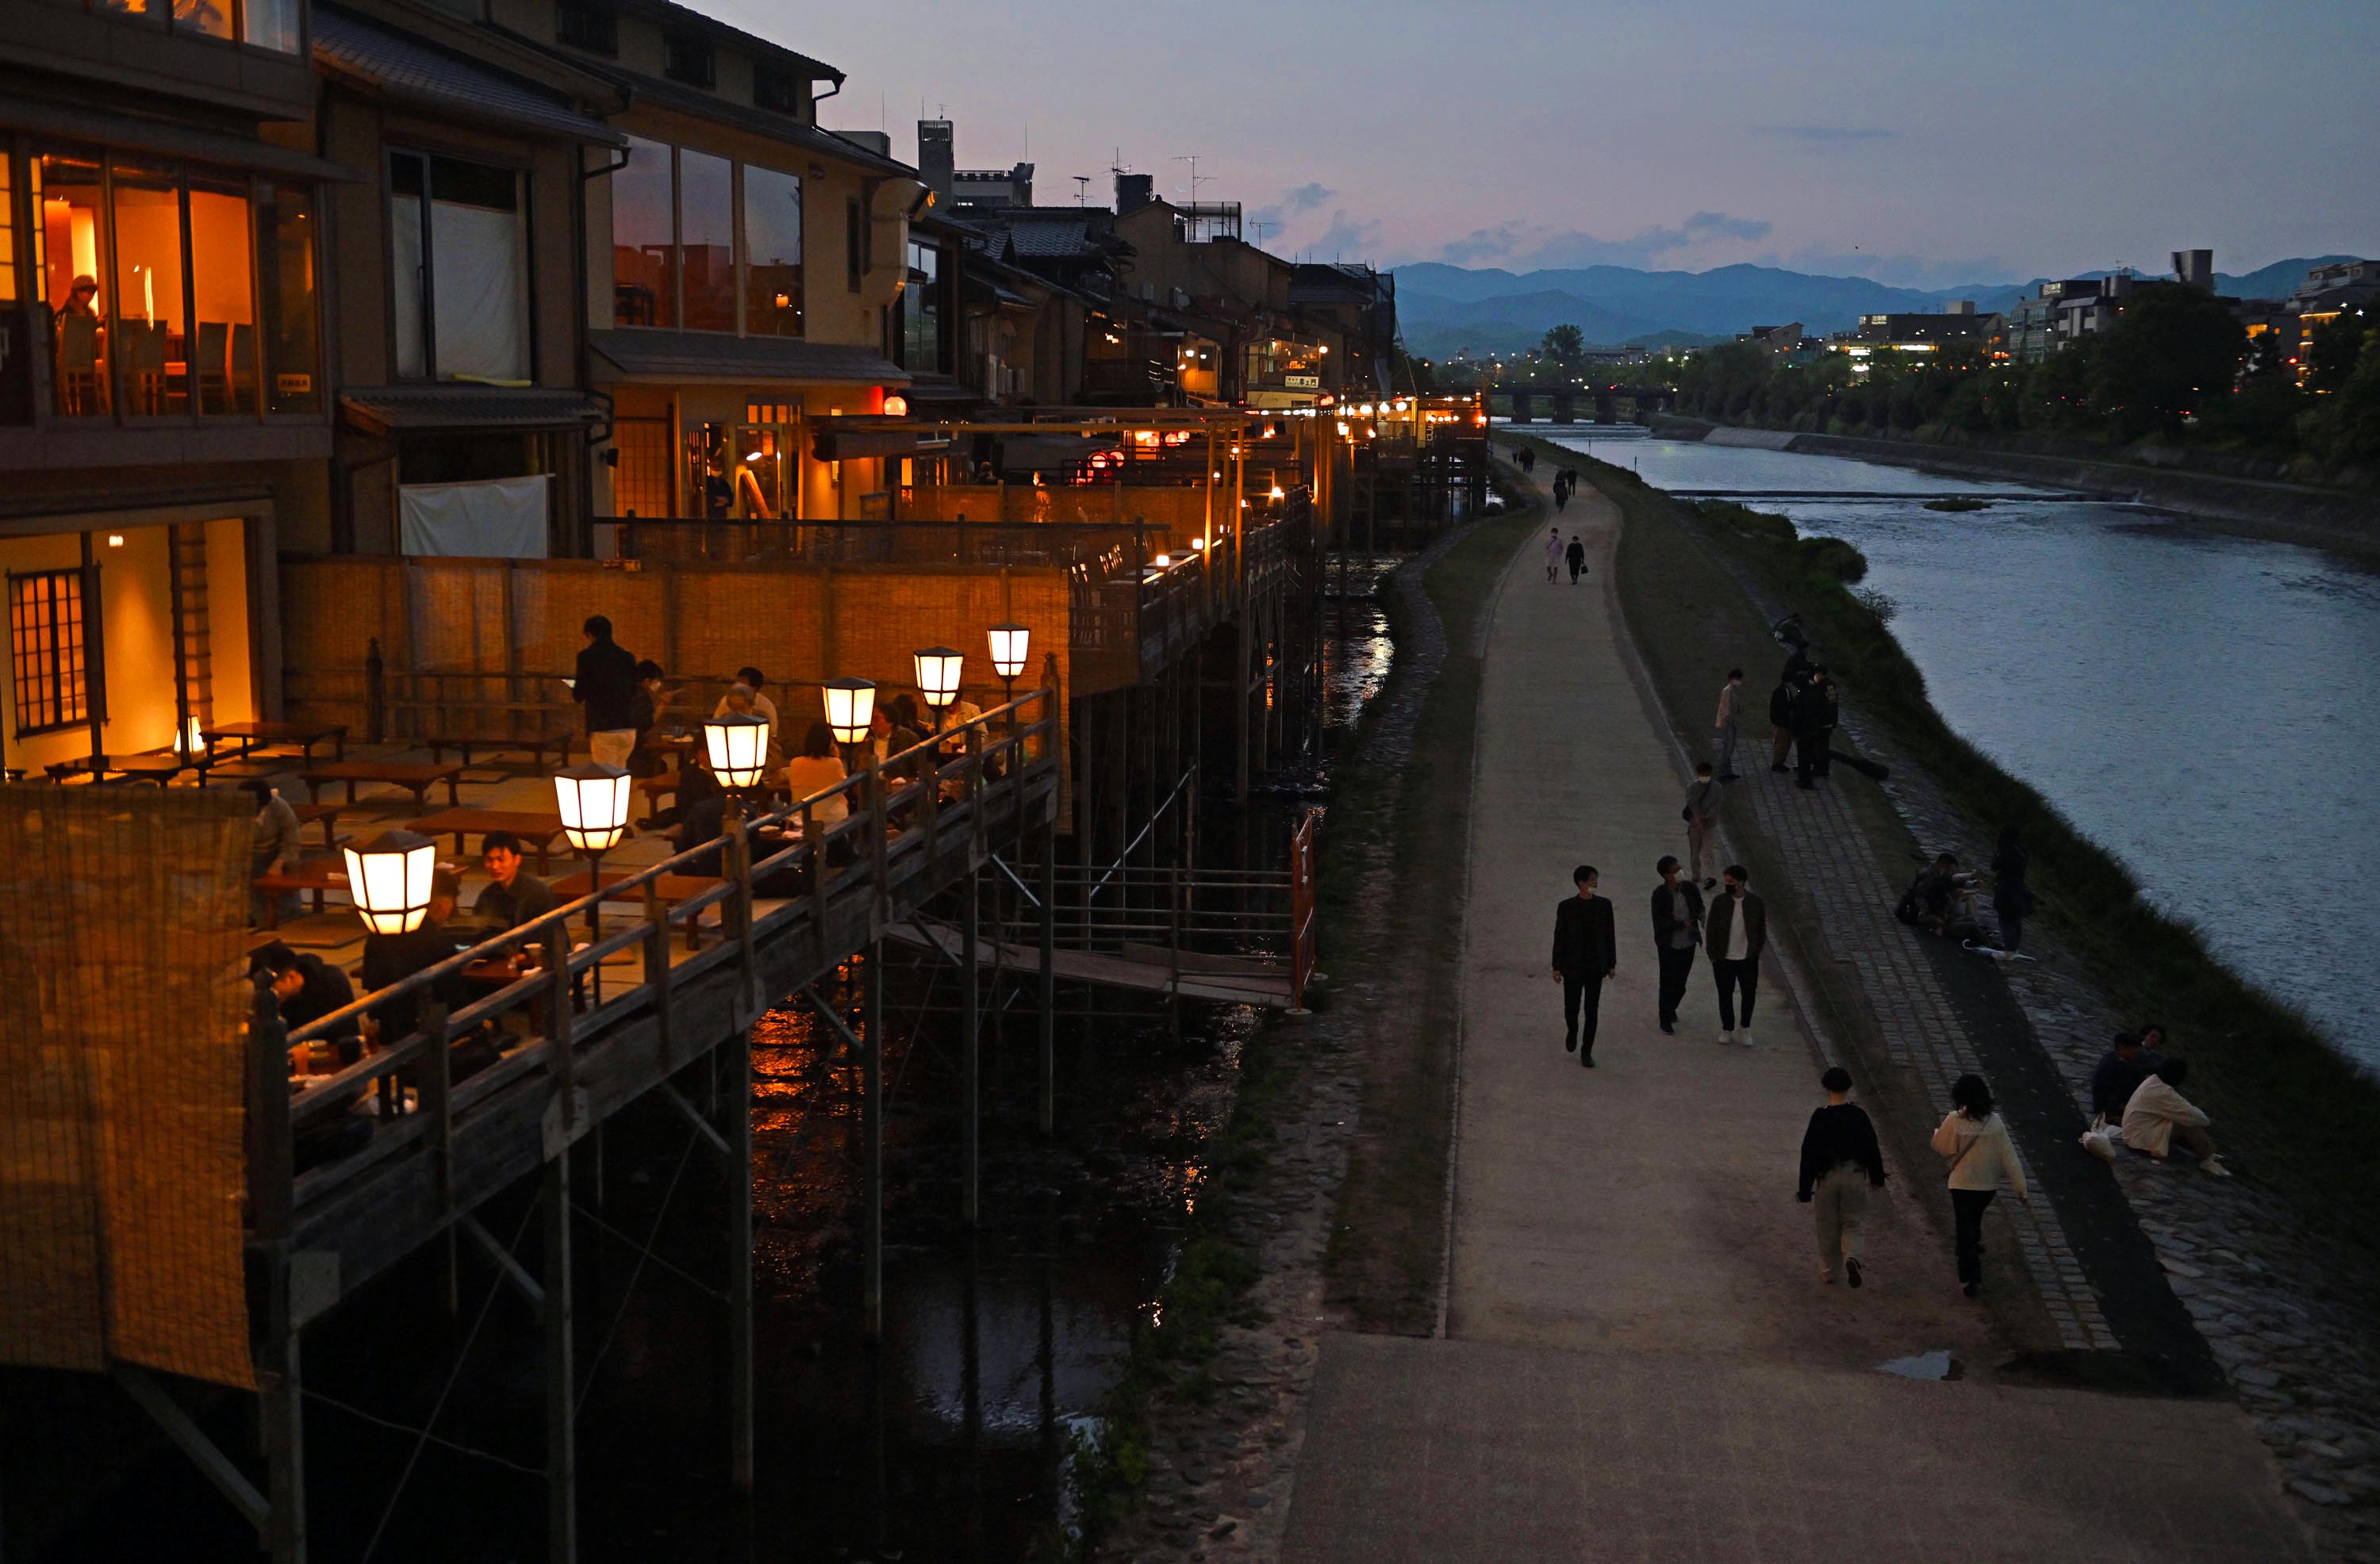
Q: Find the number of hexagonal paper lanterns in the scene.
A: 6